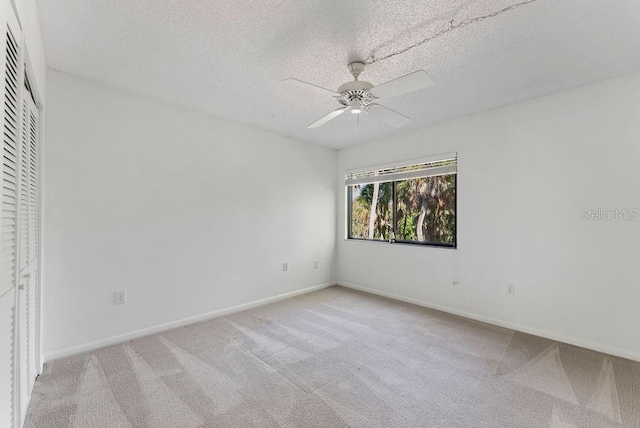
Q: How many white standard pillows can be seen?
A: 0